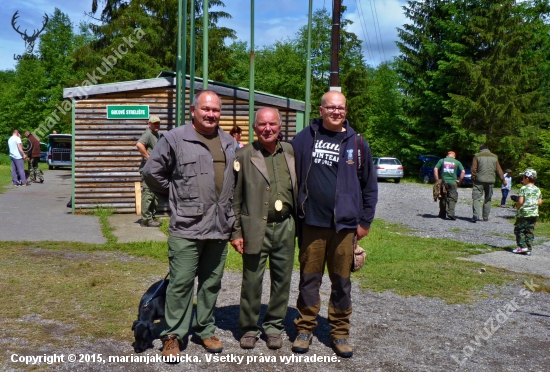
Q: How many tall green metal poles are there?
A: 6